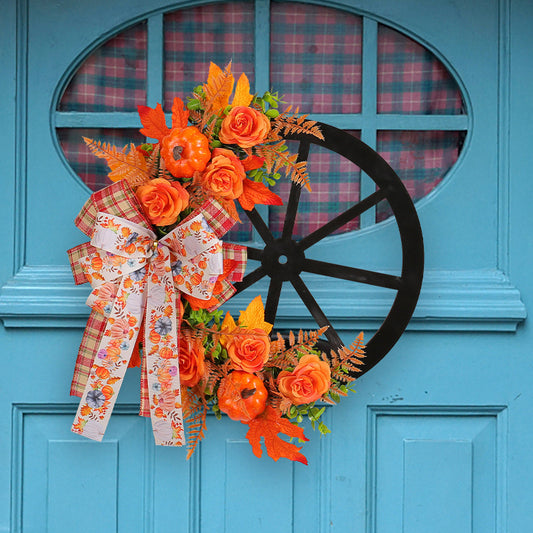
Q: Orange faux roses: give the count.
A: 6